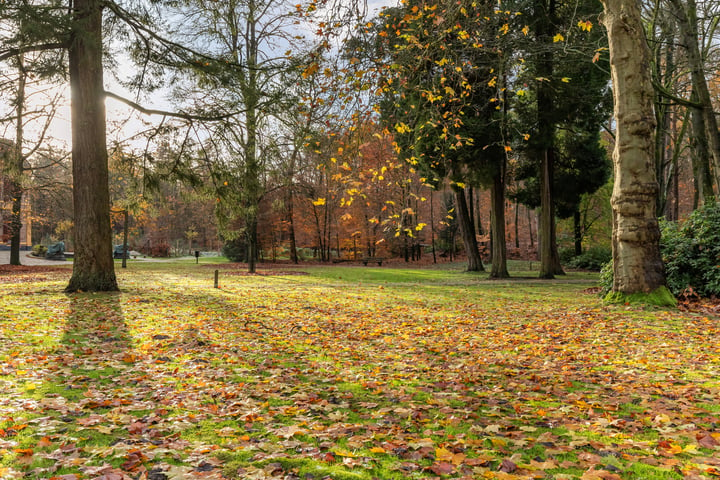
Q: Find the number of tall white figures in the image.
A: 0